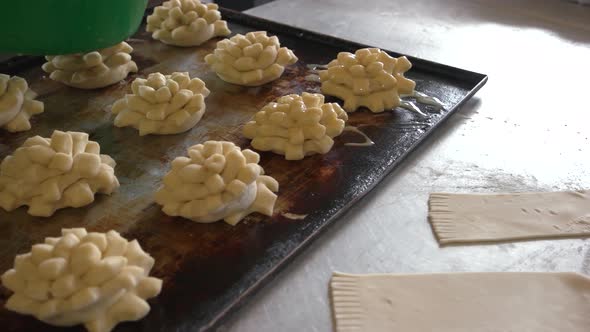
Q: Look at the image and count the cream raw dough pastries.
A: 10